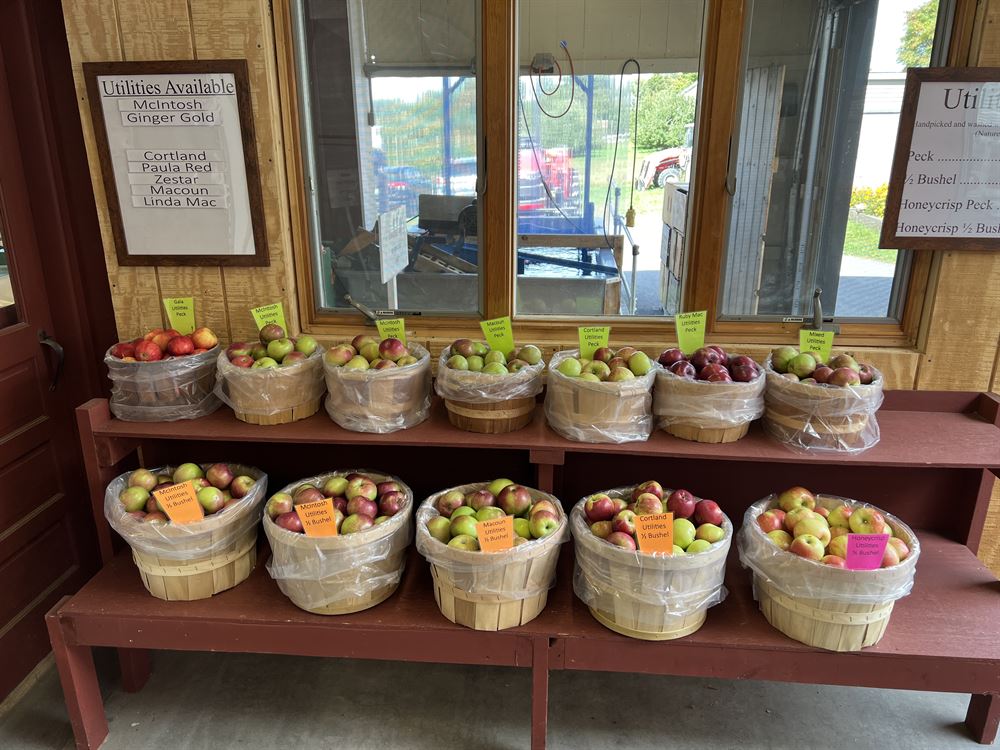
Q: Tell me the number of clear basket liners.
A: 12